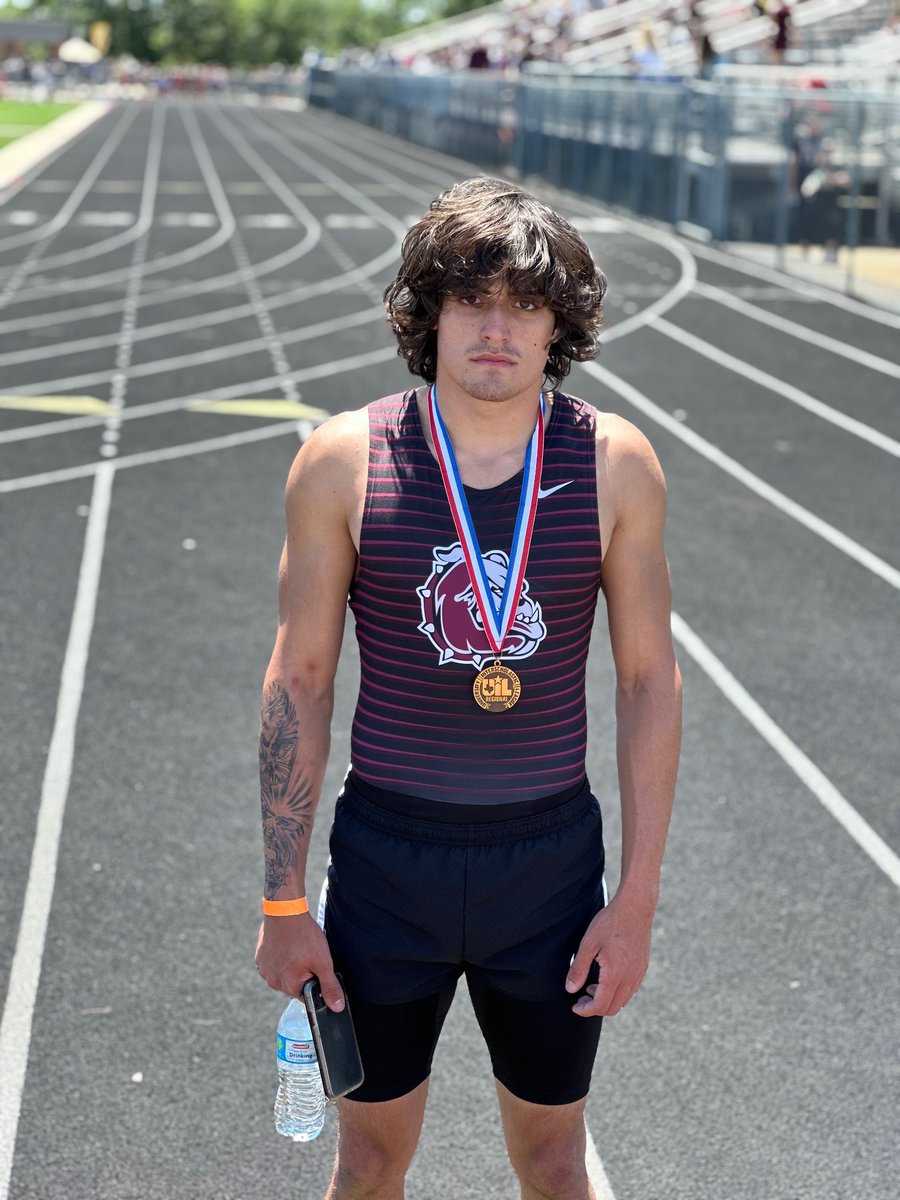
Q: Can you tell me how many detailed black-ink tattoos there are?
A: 1